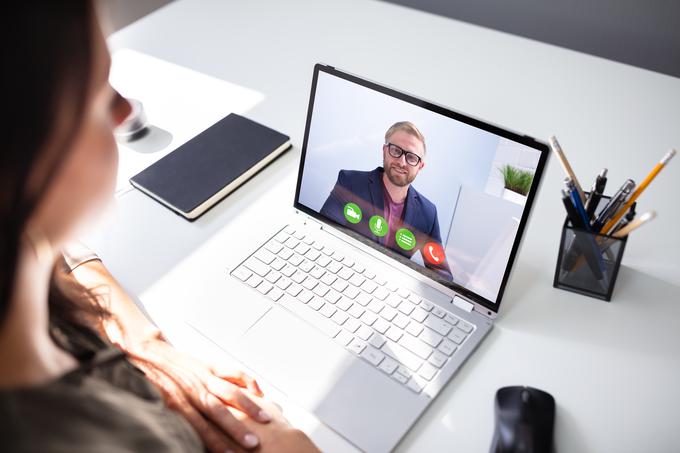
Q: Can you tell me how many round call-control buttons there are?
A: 4